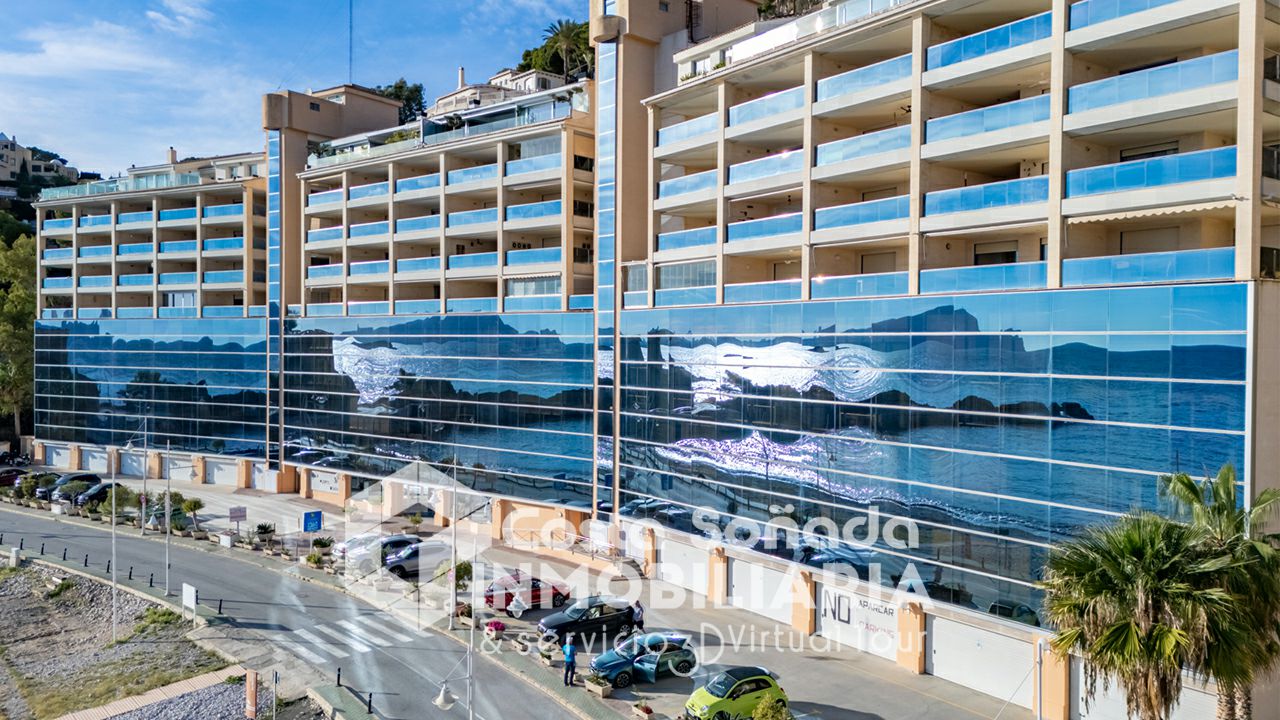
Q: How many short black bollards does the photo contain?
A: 12